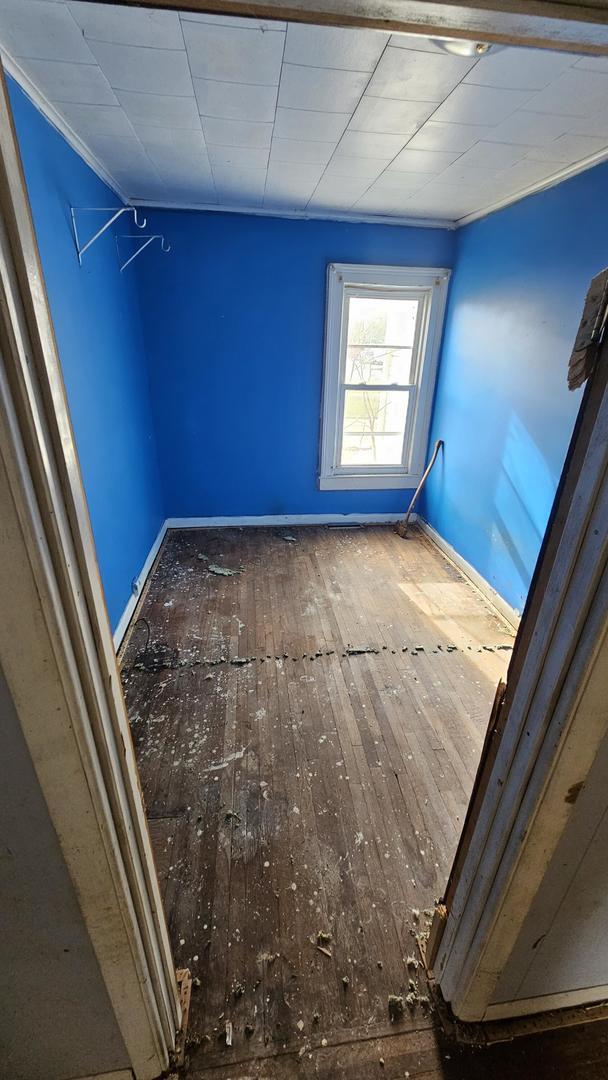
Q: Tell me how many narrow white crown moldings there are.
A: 3